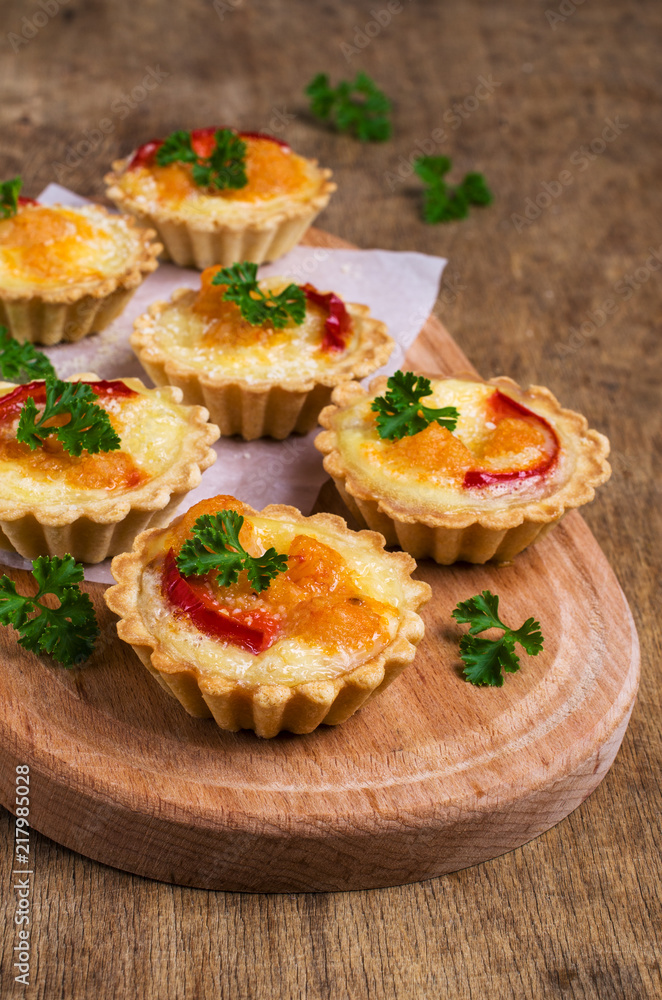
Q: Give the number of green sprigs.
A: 11